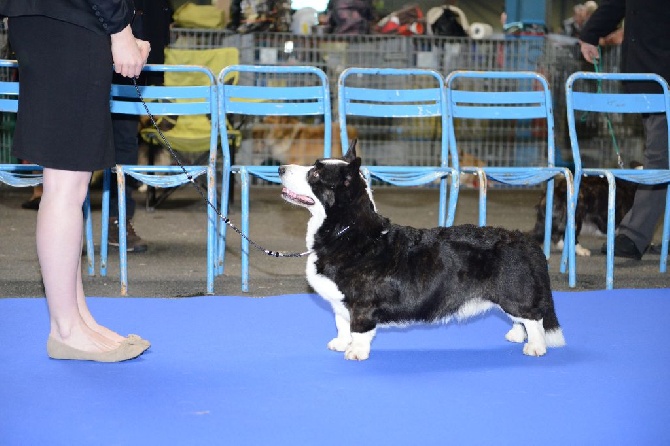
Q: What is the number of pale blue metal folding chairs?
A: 6